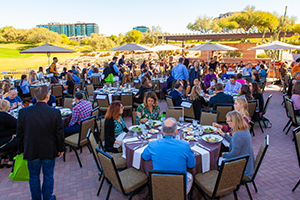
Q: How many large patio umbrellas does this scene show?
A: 5